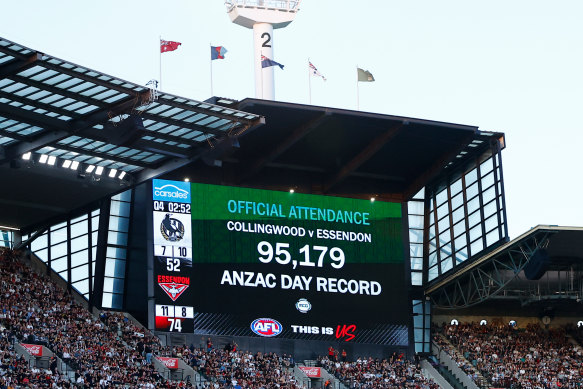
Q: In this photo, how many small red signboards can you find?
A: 3